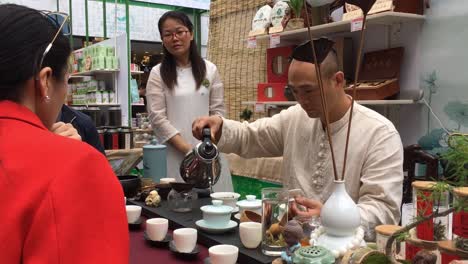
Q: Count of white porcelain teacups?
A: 5